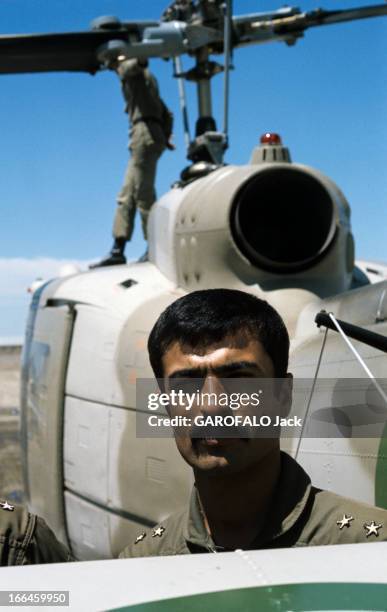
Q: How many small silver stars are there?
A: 5